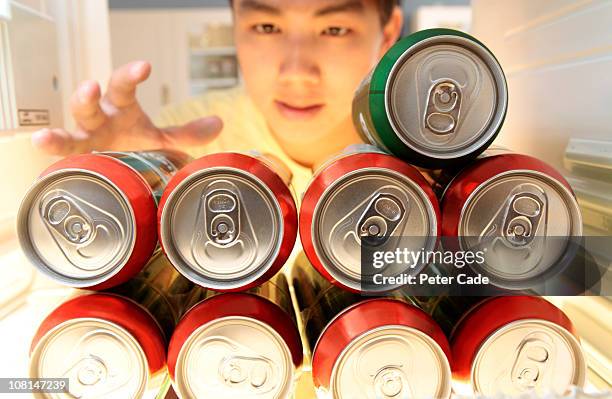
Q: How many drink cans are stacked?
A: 9